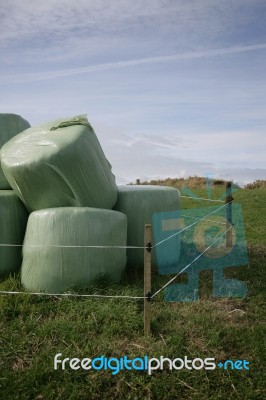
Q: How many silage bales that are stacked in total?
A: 5